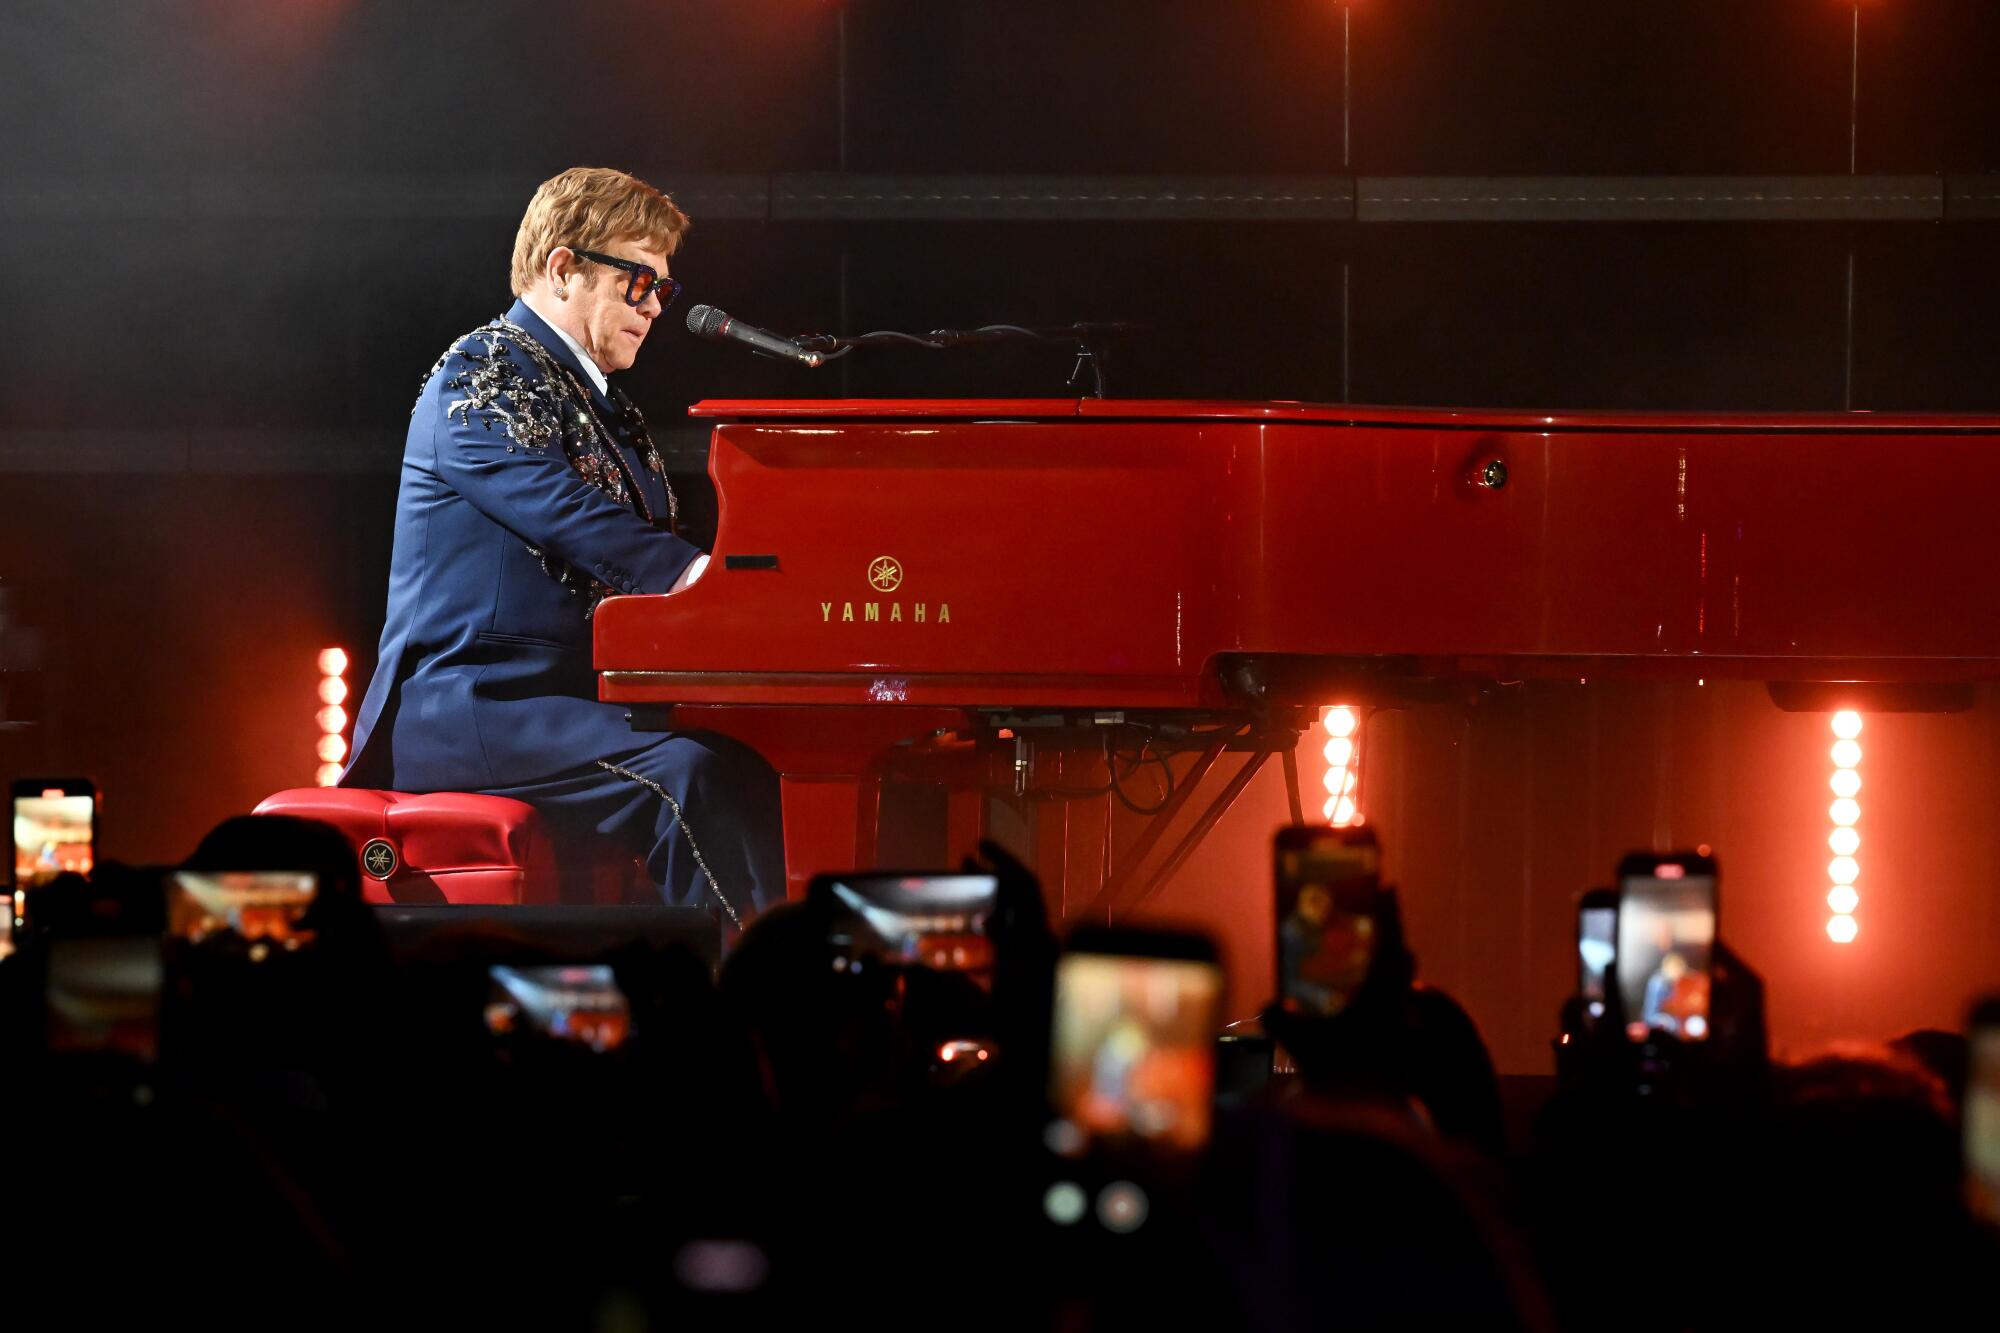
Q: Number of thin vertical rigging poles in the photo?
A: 3